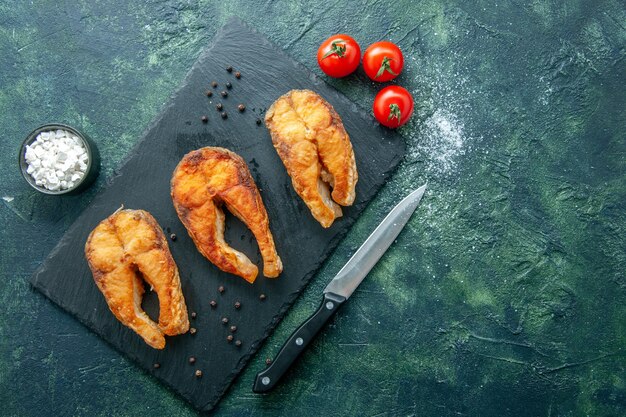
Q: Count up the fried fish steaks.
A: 3